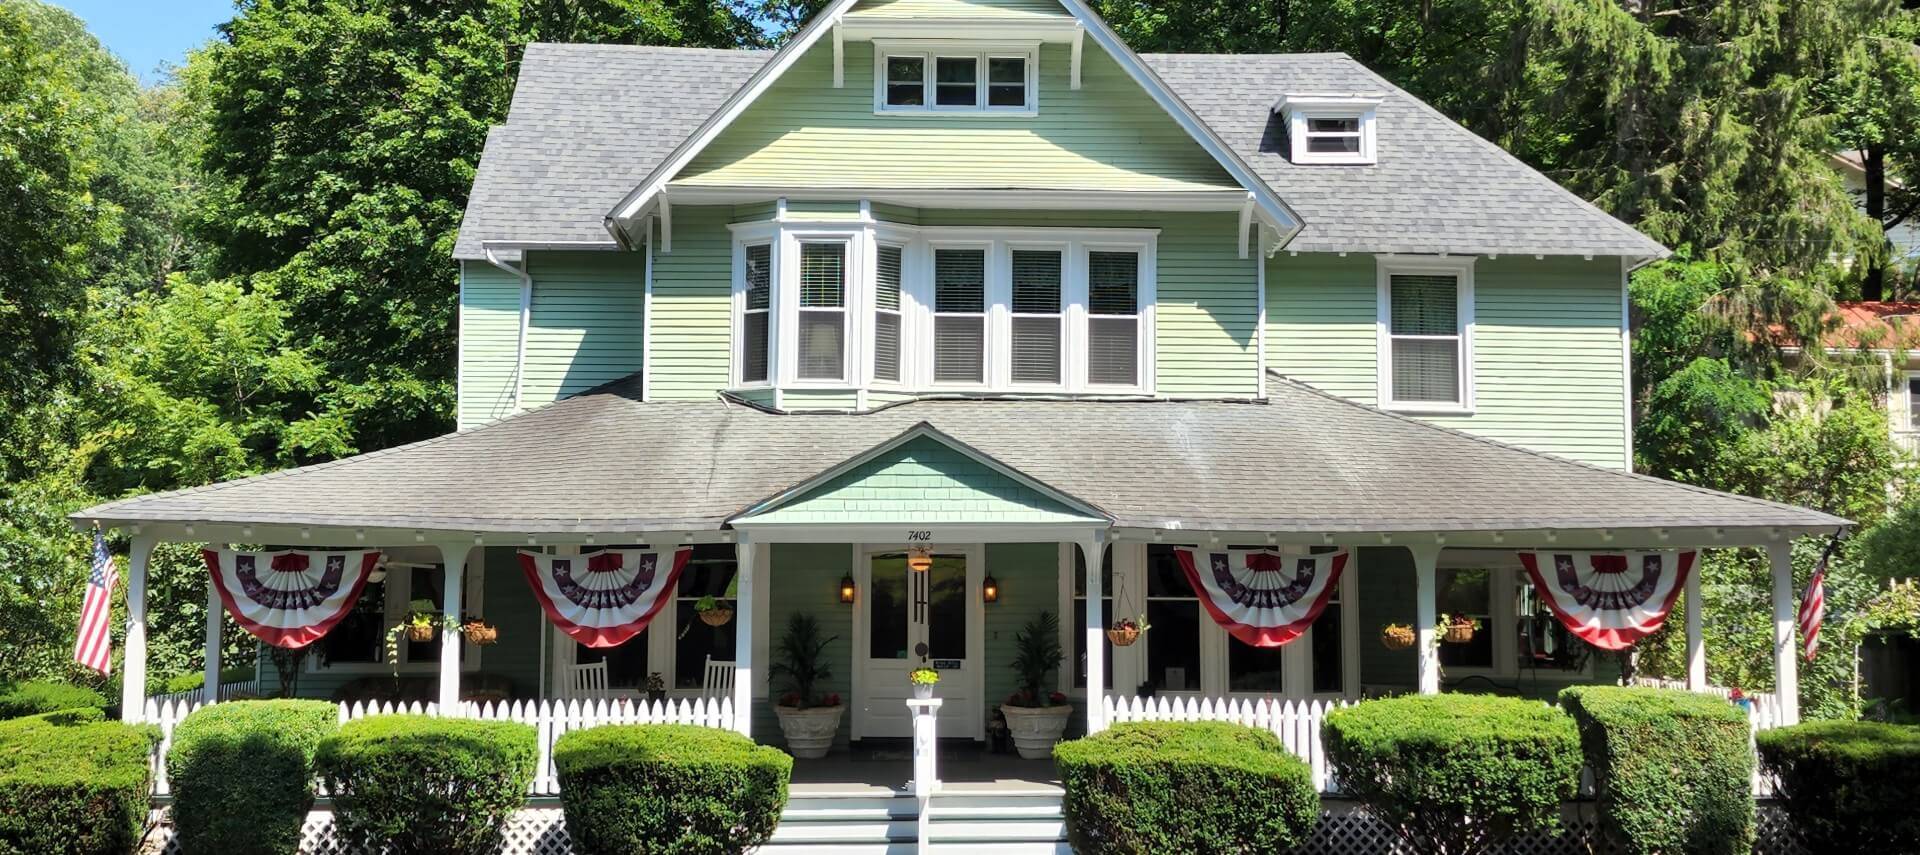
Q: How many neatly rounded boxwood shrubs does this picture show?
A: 8